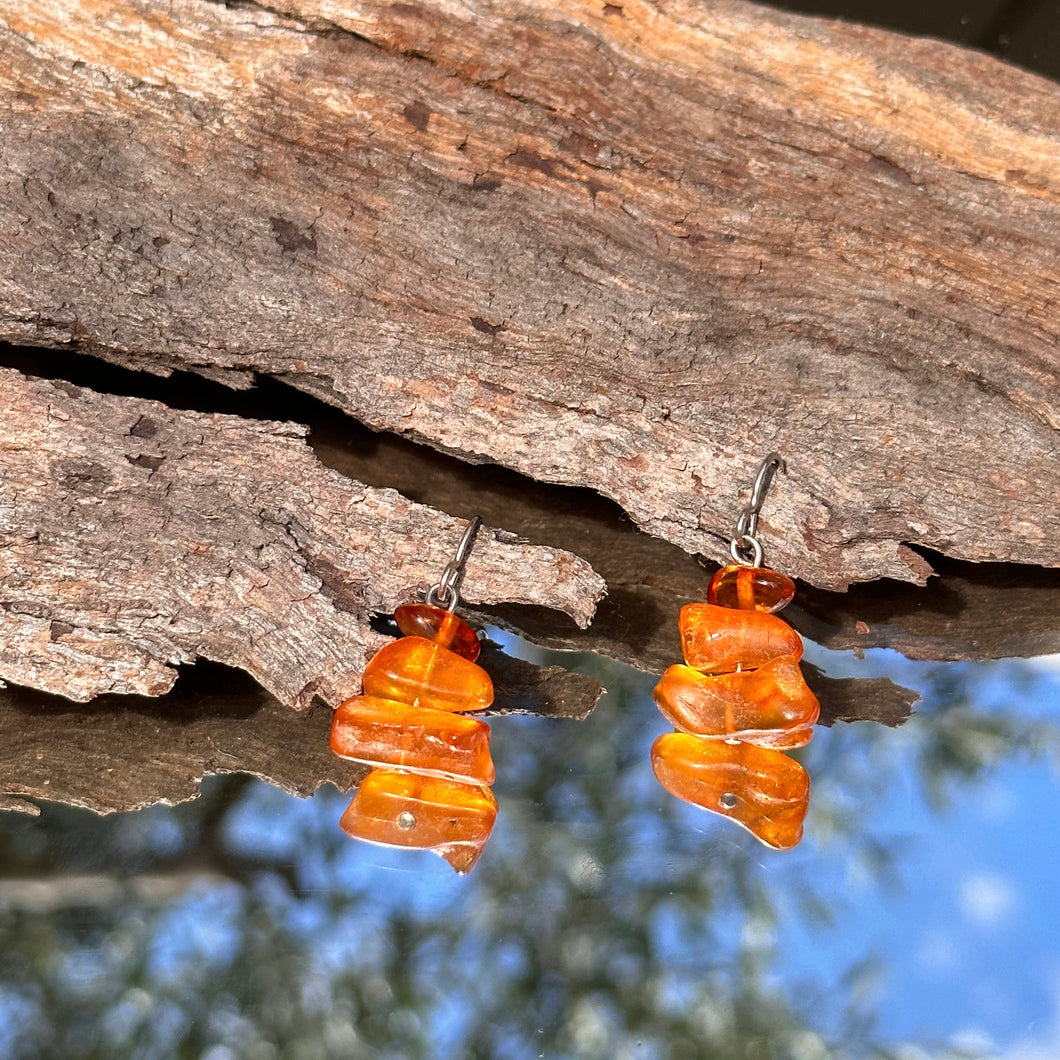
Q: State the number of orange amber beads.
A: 8